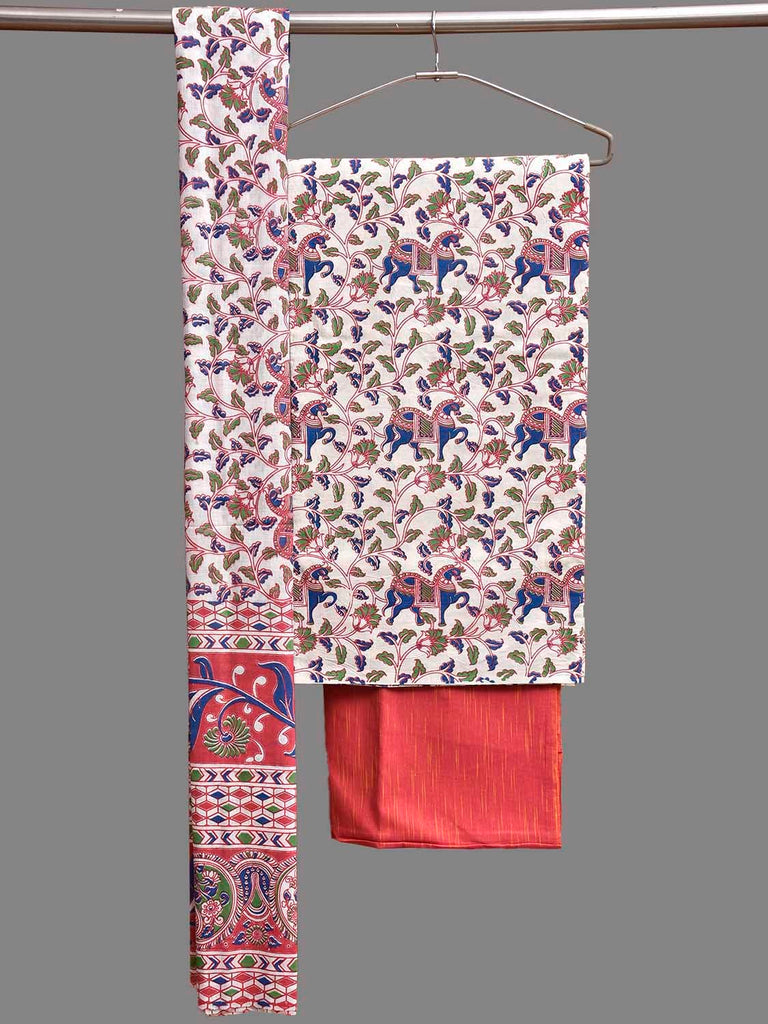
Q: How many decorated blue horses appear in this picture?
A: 9